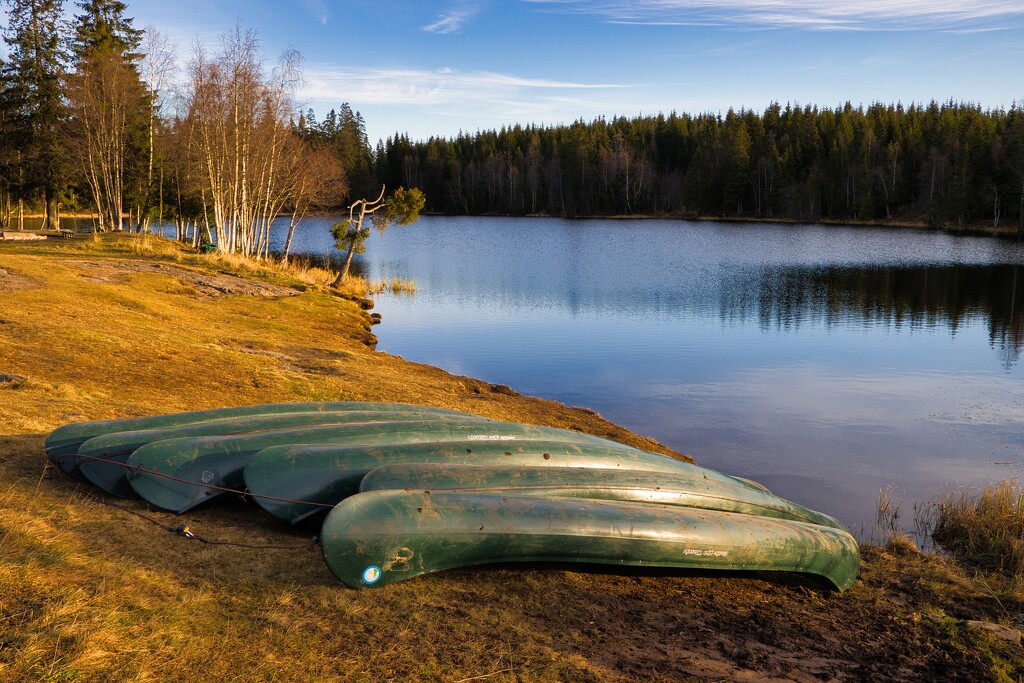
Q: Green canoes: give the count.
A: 6